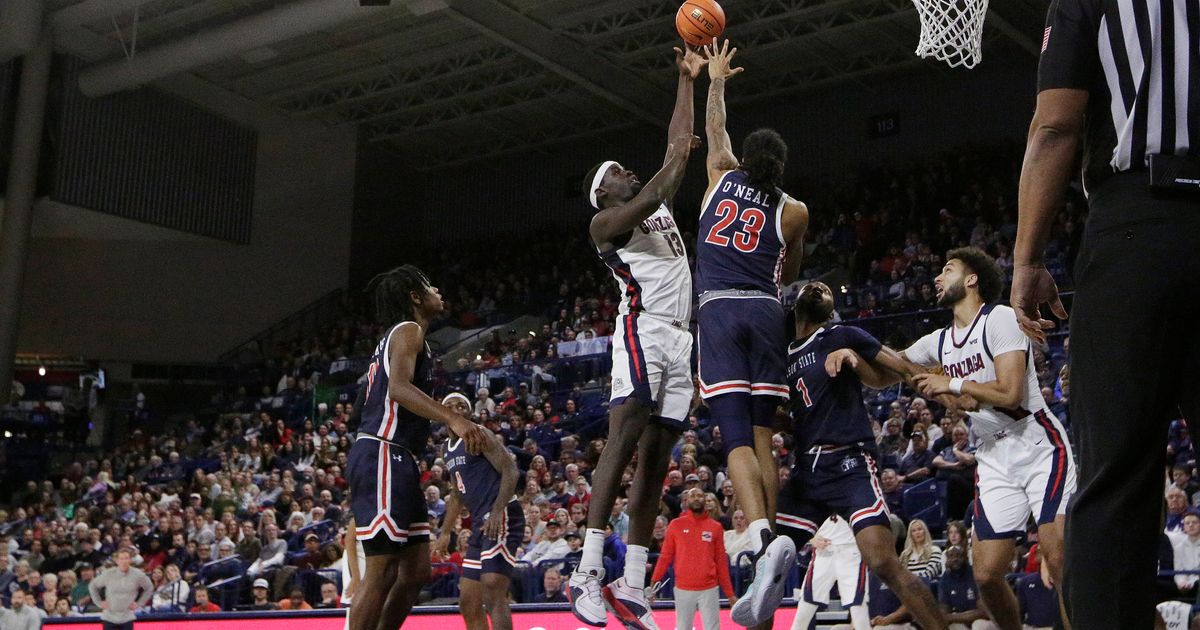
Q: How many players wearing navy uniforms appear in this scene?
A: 4